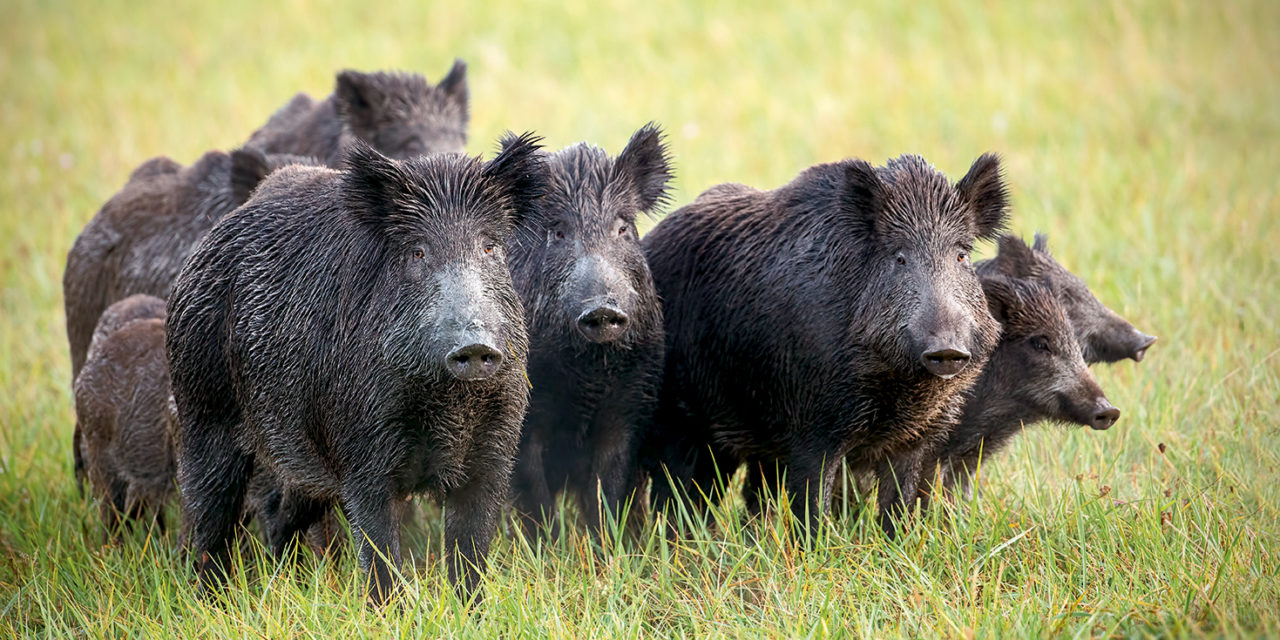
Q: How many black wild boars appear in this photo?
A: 8